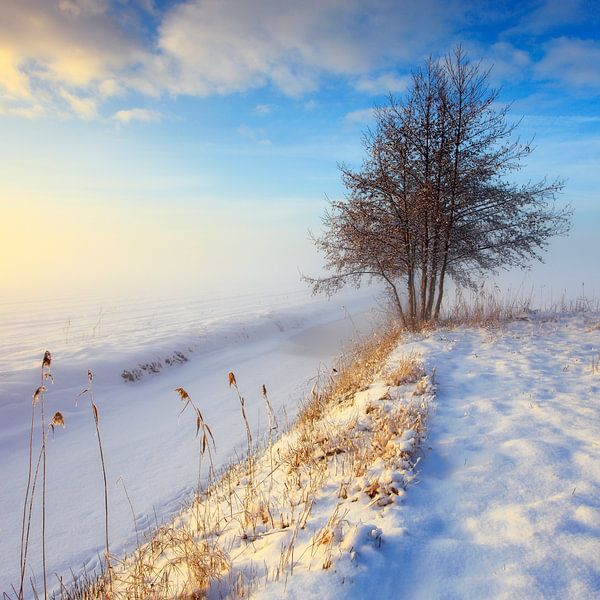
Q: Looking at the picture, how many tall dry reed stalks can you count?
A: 7